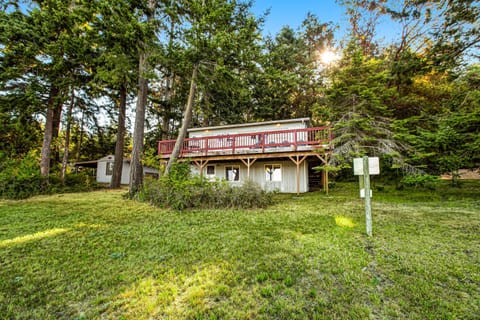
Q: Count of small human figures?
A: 0